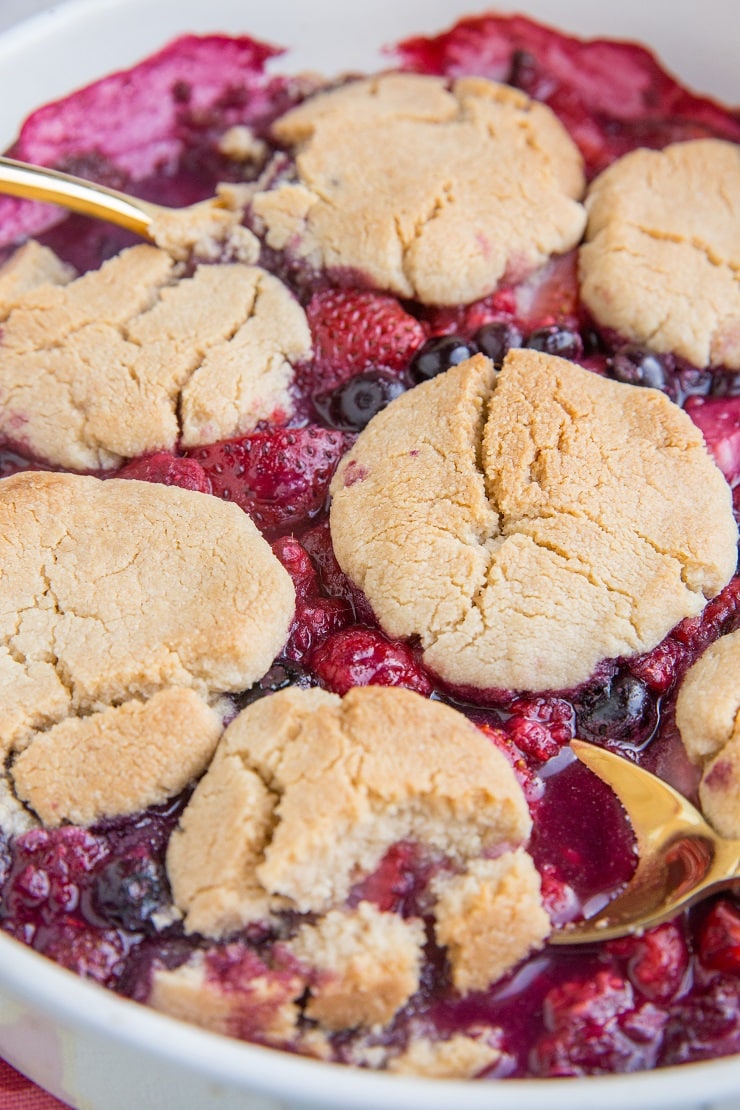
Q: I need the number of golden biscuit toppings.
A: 7